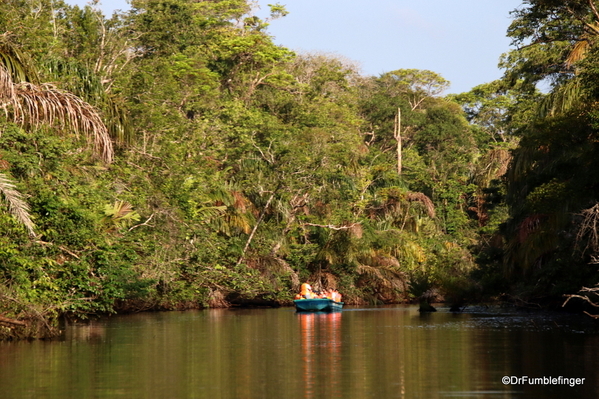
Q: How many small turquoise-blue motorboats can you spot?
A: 1